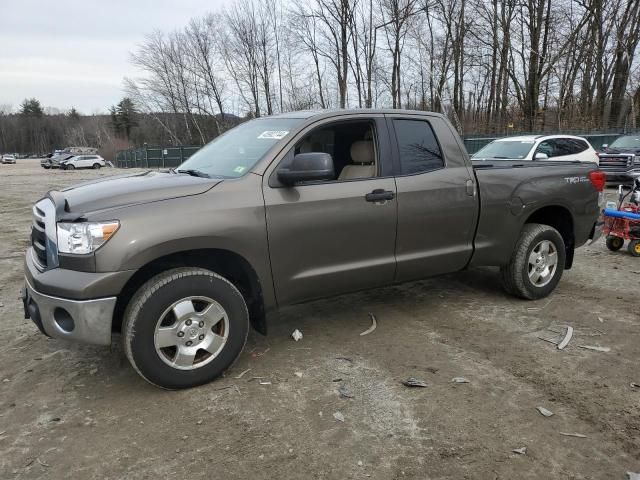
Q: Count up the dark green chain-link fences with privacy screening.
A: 1